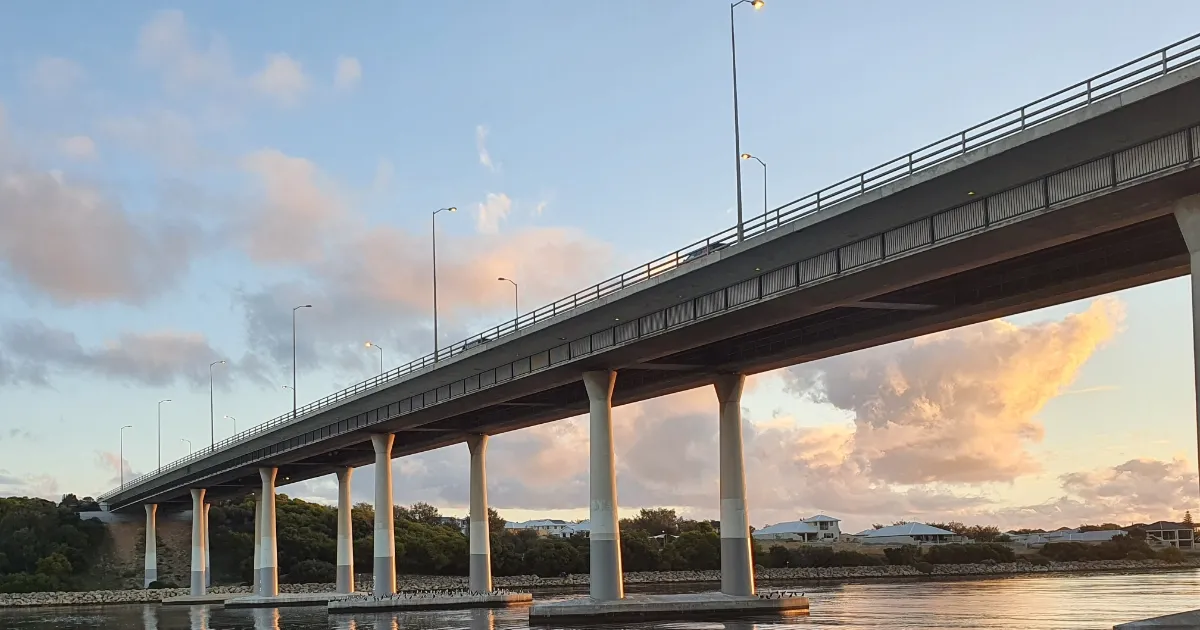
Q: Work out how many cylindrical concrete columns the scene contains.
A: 11